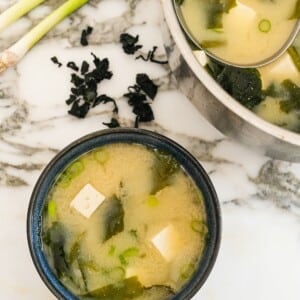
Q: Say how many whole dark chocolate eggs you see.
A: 0